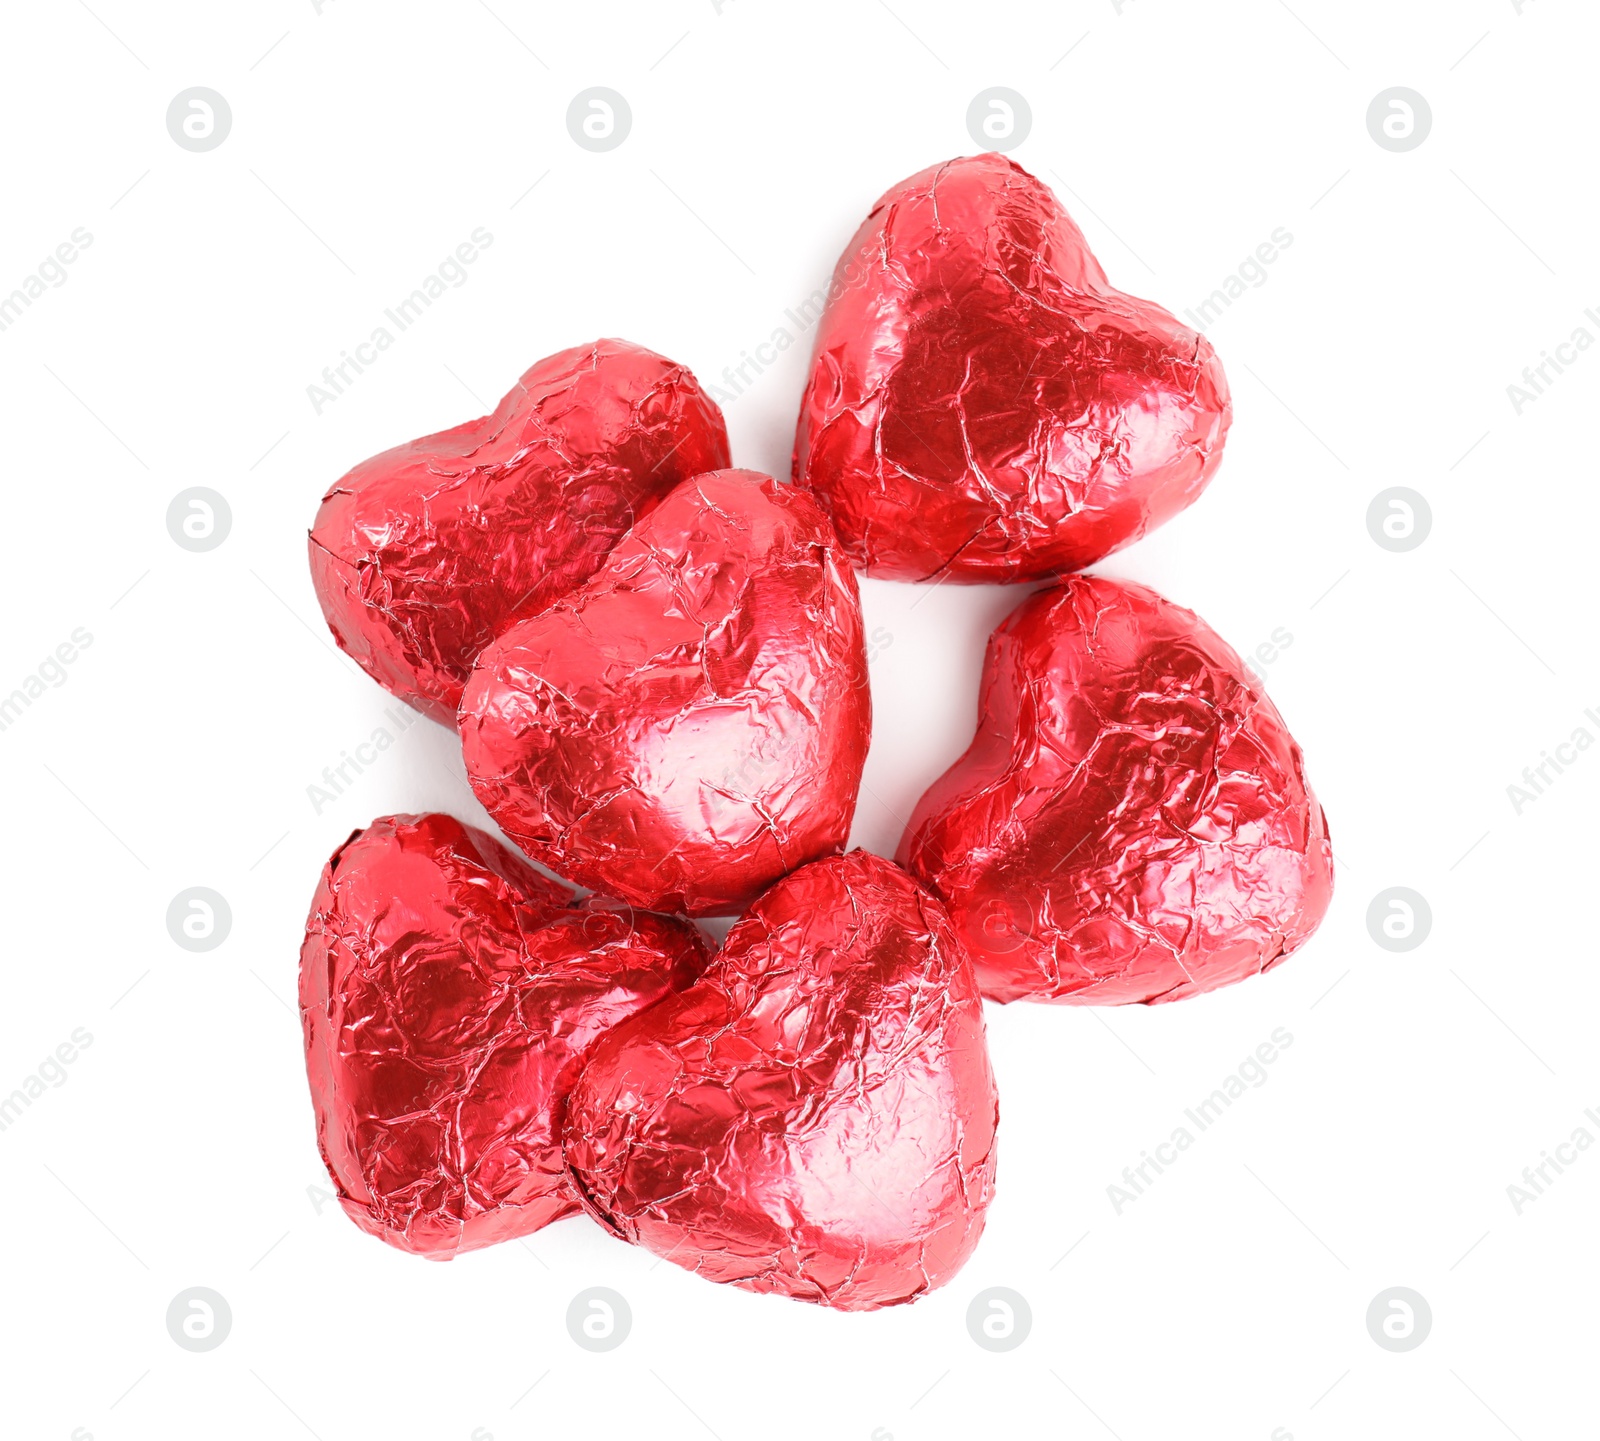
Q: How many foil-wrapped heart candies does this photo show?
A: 6